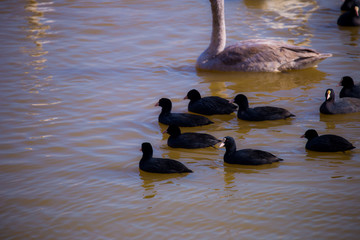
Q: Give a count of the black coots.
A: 11